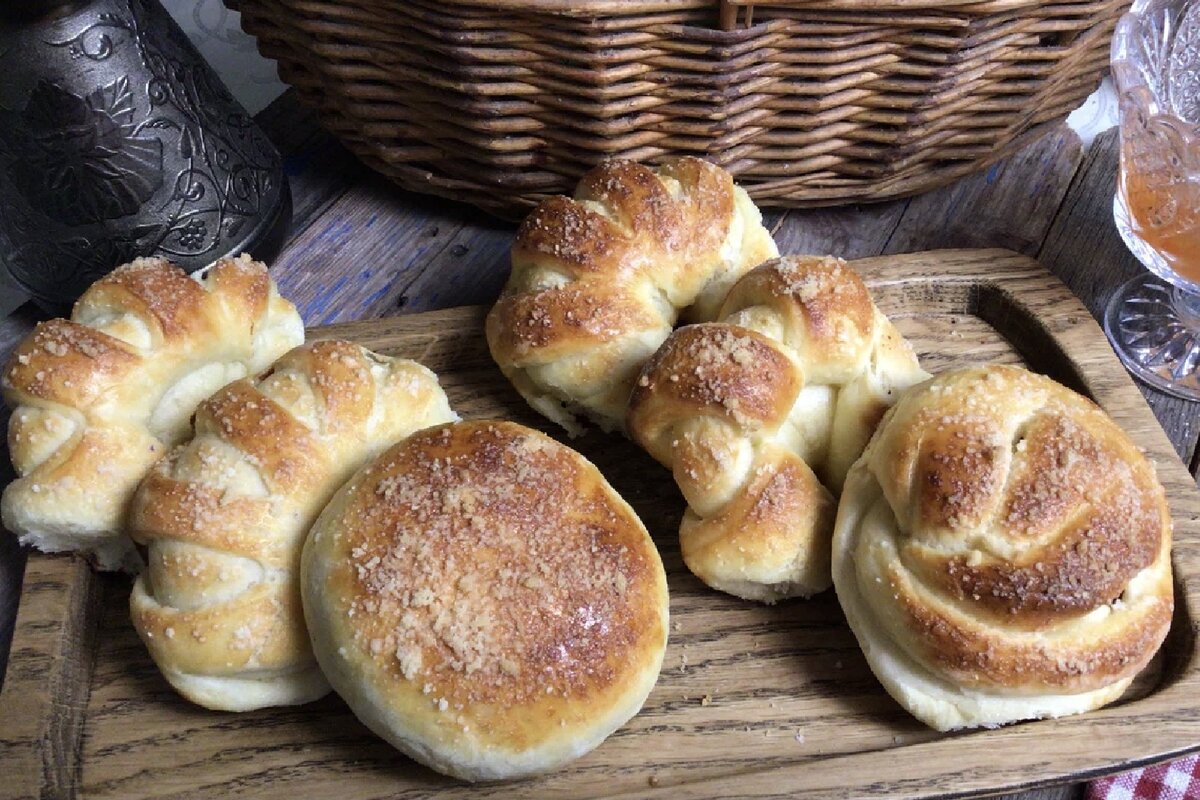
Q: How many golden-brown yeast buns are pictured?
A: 6